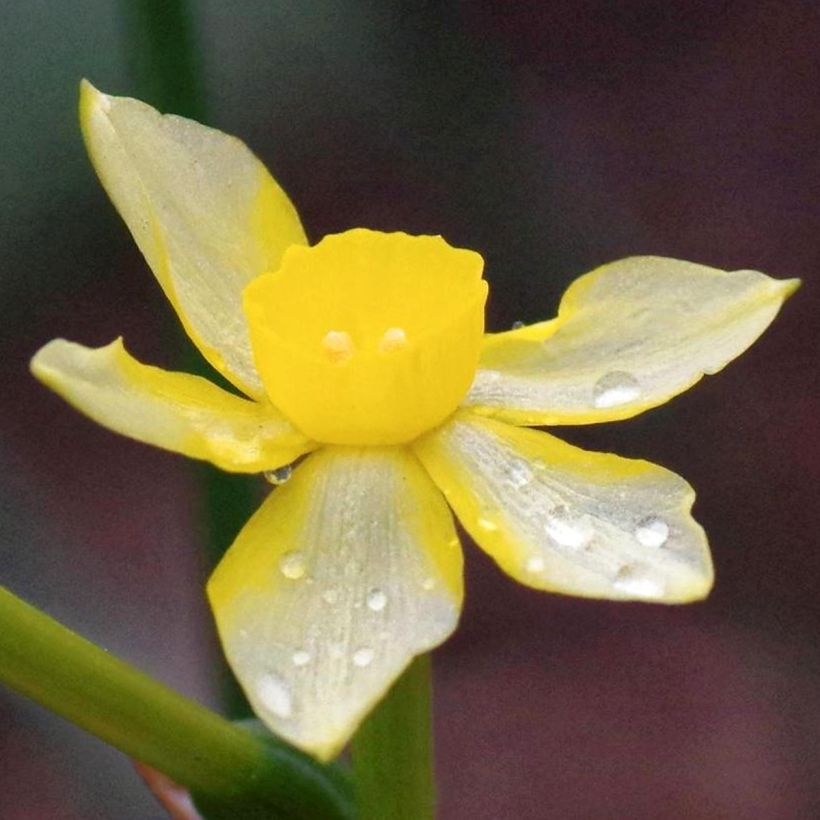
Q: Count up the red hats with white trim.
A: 0